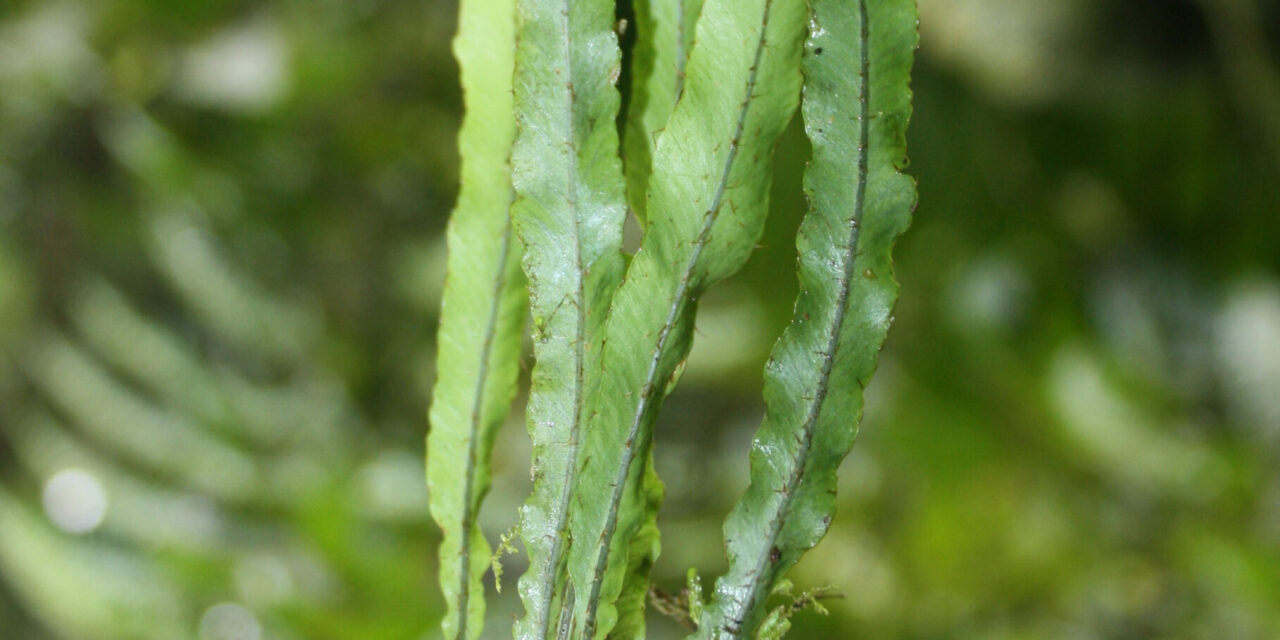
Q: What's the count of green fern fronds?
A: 5